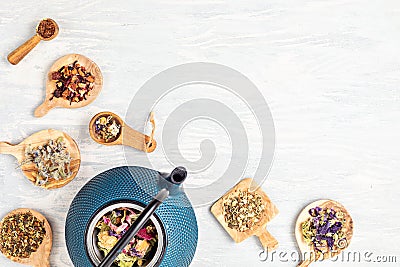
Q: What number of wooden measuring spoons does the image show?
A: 2